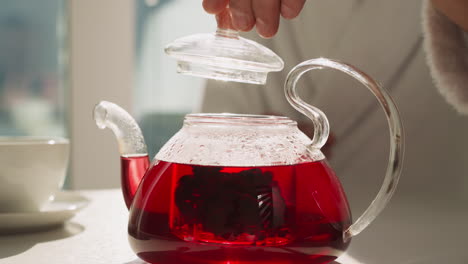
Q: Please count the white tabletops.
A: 1